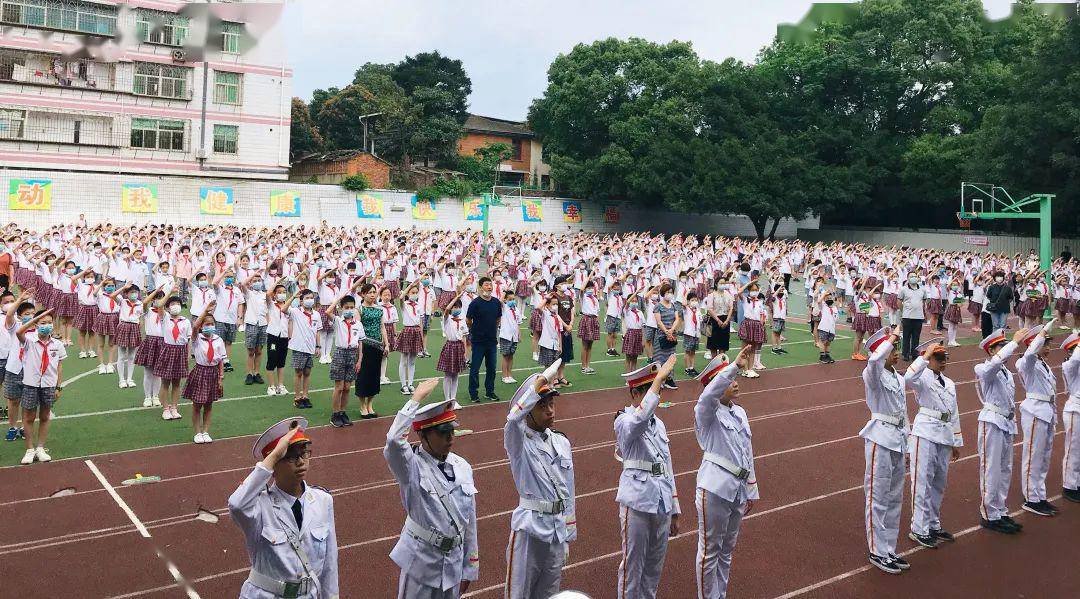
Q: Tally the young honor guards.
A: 10